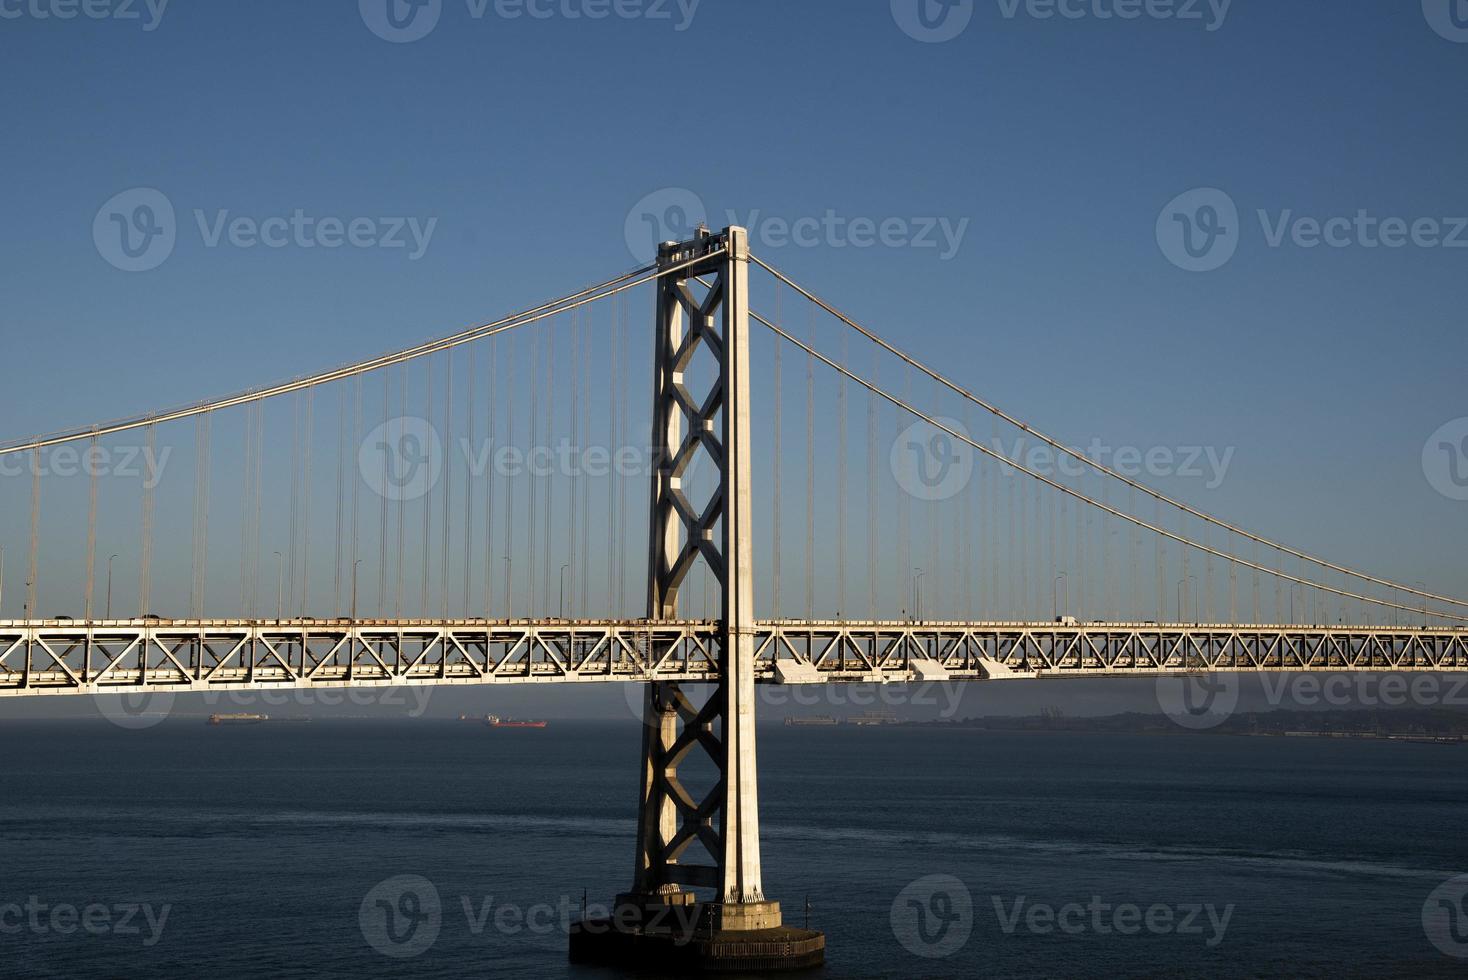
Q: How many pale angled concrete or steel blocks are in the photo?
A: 3